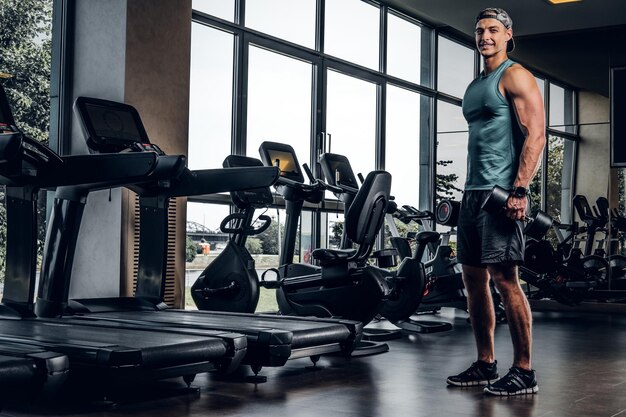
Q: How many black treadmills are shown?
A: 3